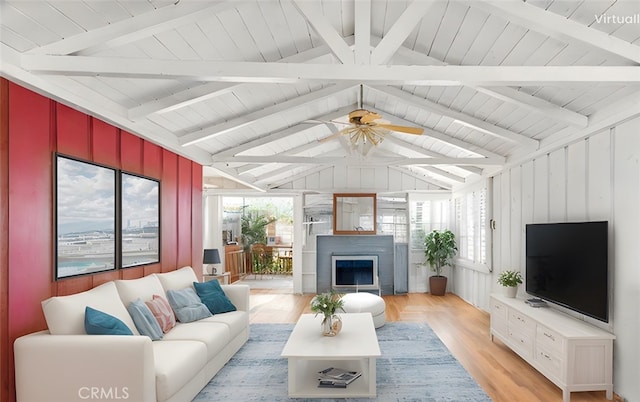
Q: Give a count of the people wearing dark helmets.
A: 0